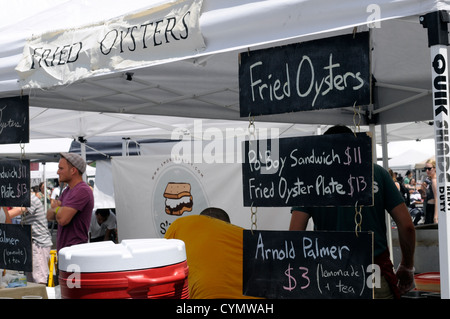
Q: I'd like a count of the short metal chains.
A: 6